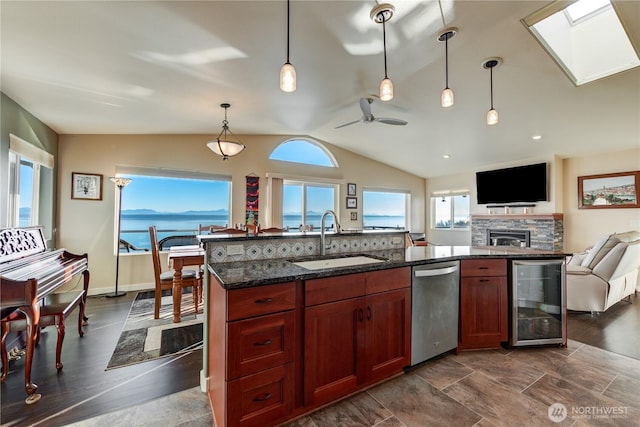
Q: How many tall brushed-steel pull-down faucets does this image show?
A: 1